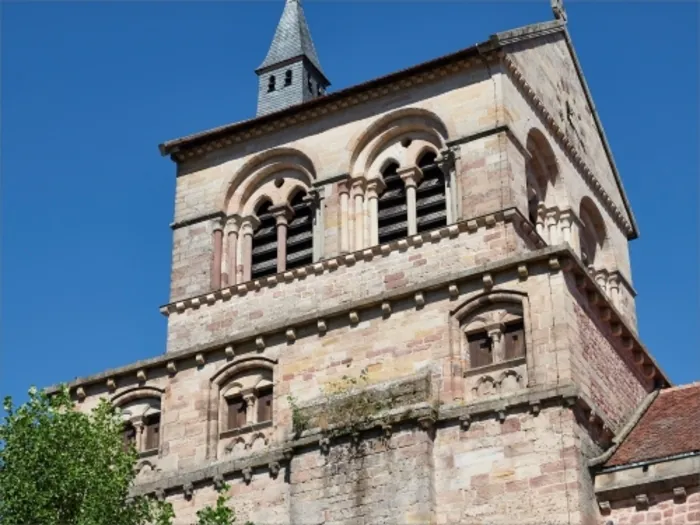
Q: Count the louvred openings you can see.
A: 4